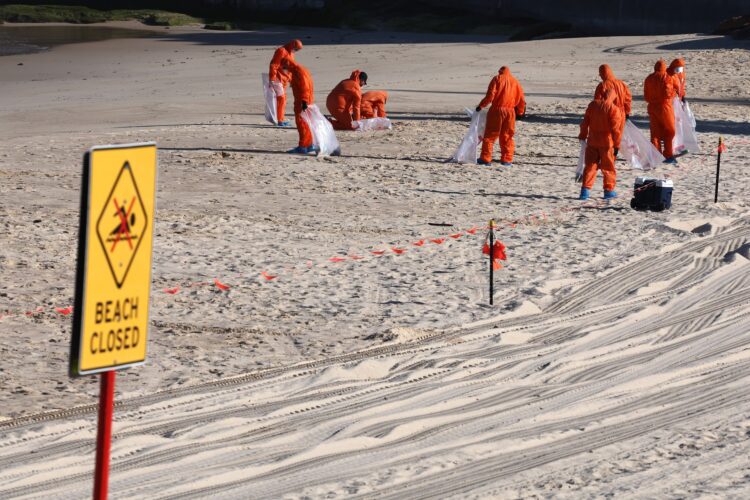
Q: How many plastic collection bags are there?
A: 7